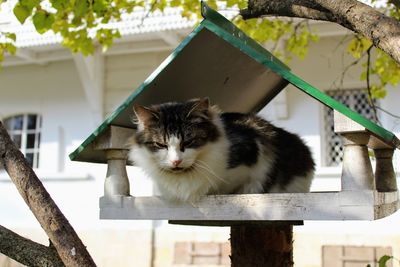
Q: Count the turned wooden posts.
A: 3